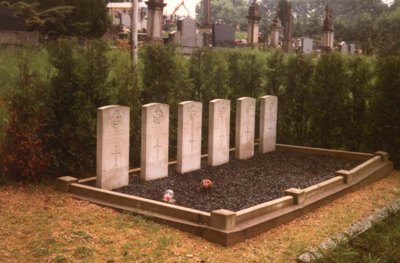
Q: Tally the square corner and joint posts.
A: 5